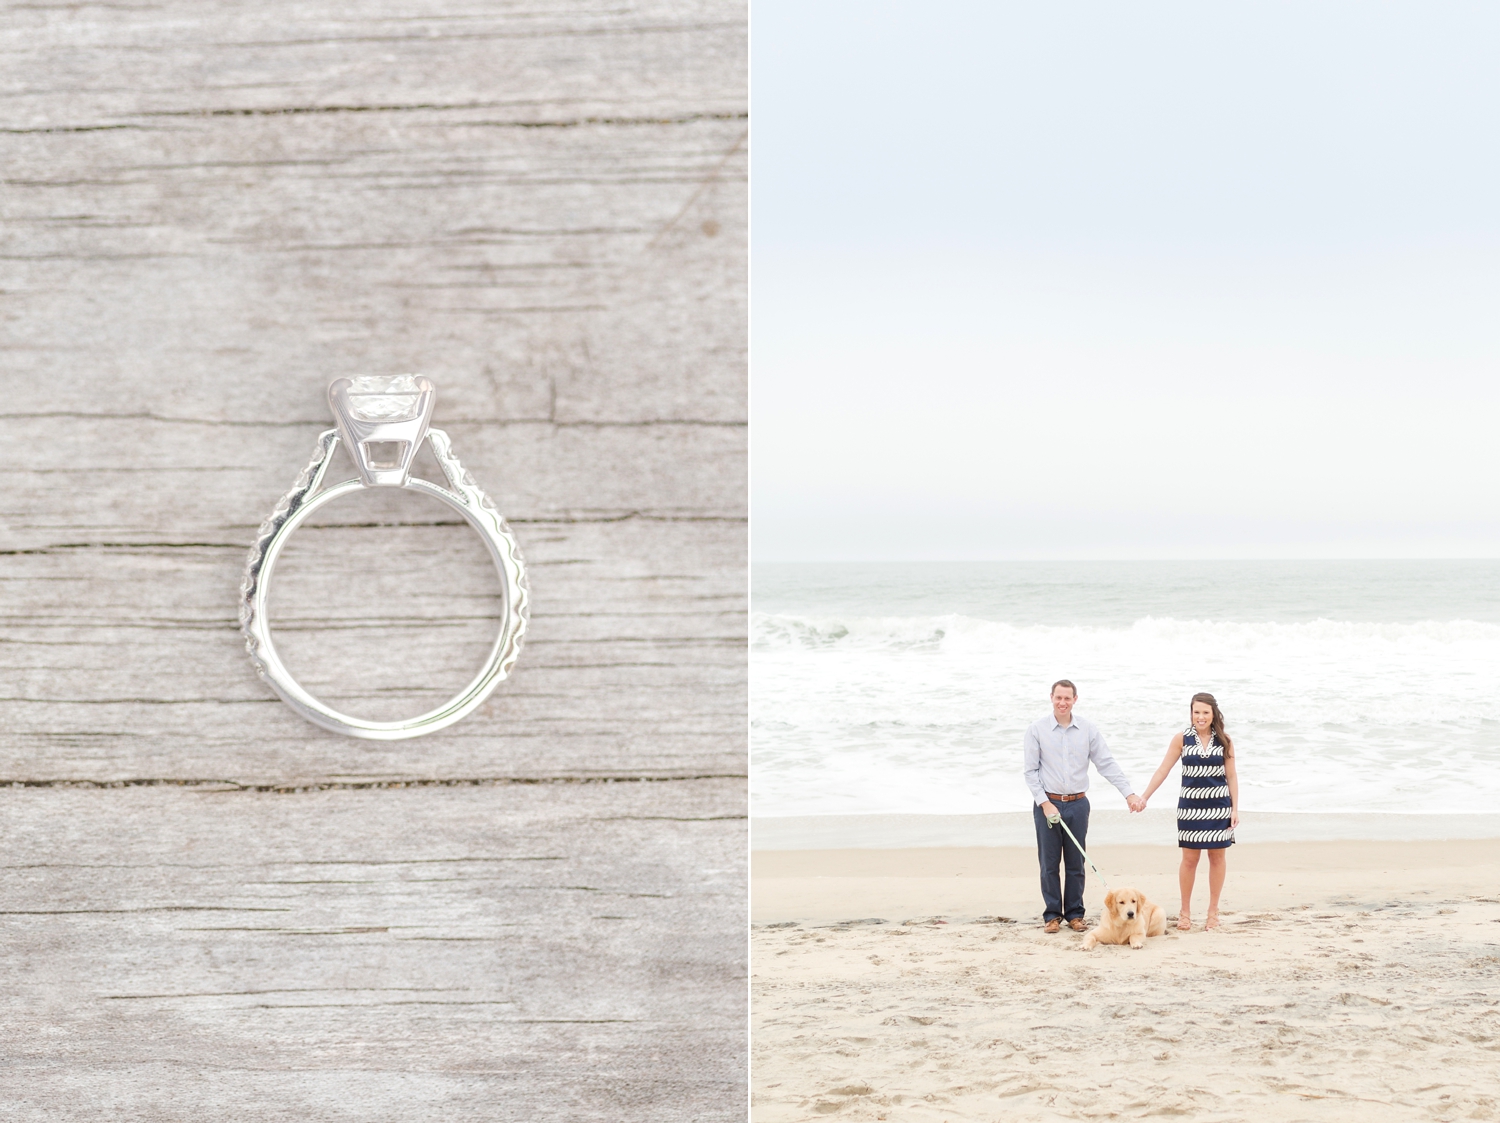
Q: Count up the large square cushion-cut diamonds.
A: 1